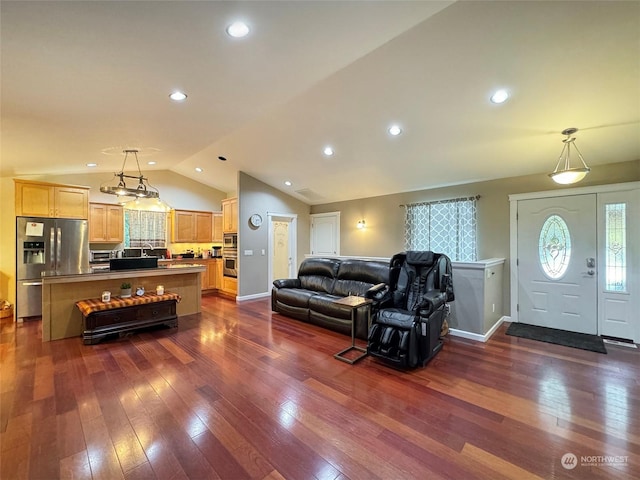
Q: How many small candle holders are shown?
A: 2